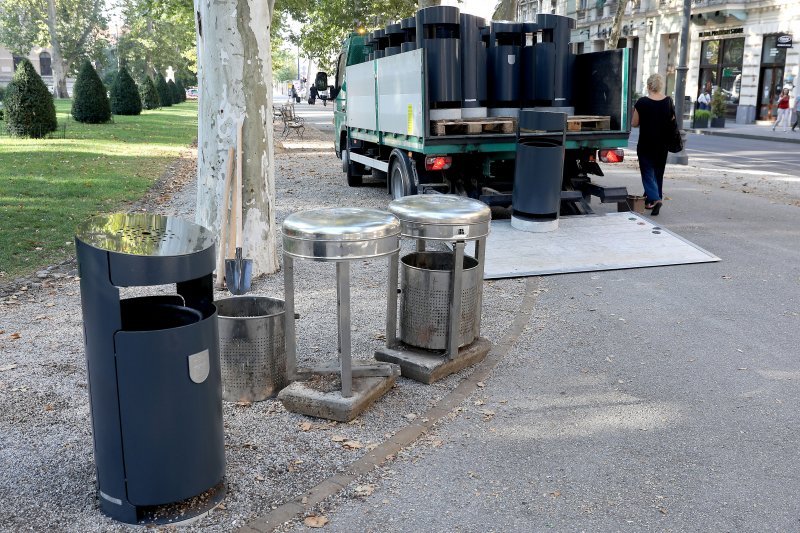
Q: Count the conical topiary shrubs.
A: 7